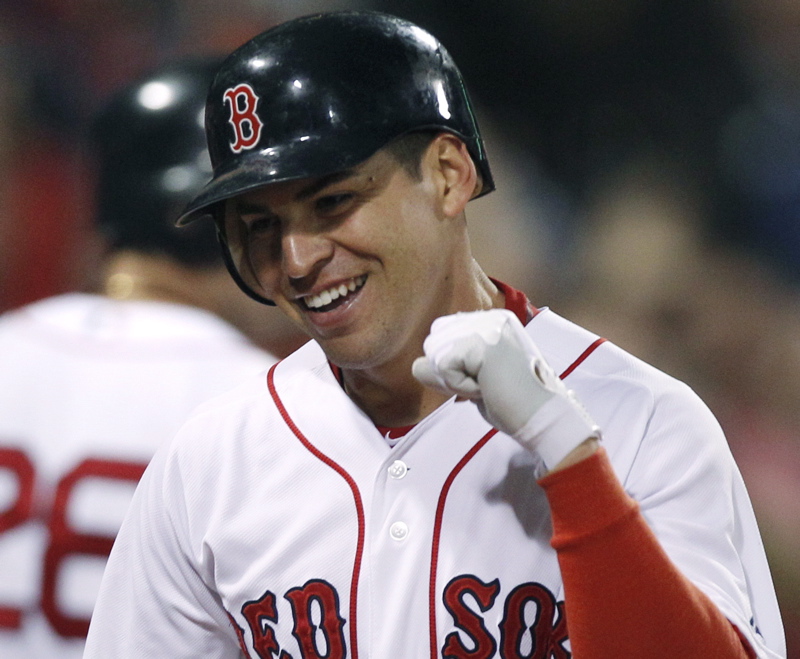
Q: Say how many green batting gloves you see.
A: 0